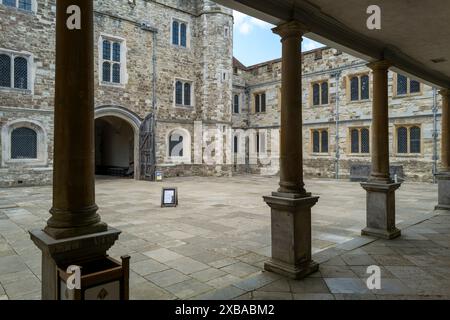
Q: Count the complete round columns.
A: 2